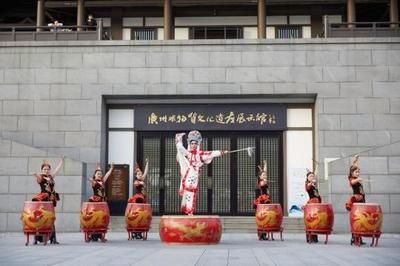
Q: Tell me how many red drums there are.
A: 7